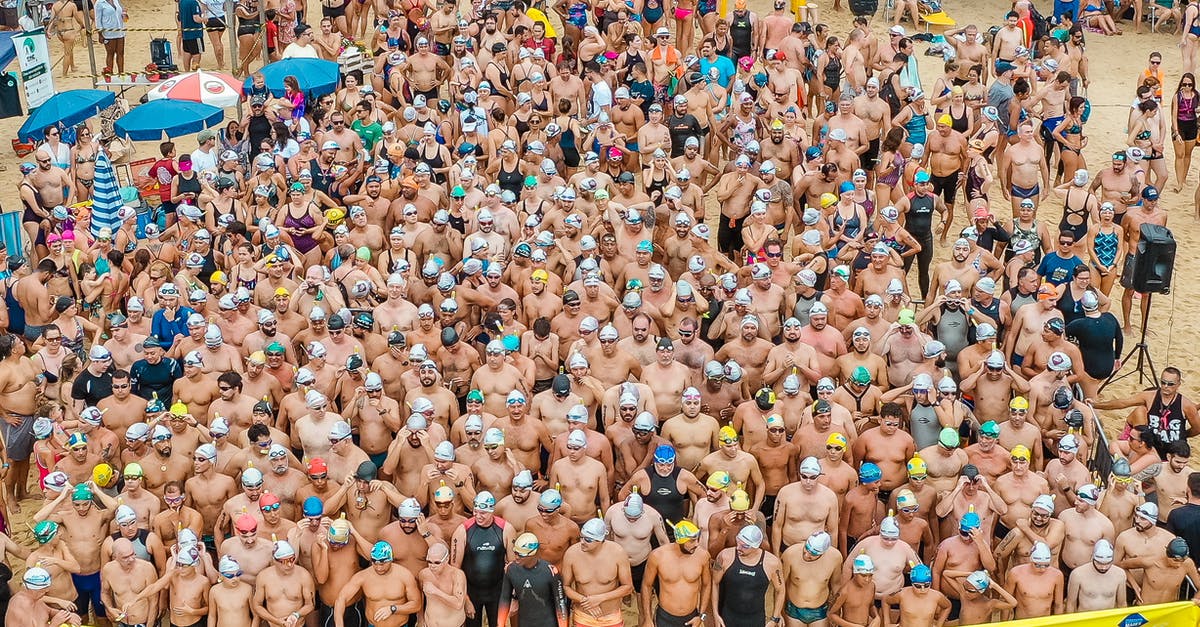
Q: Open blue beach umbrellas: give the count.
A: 3